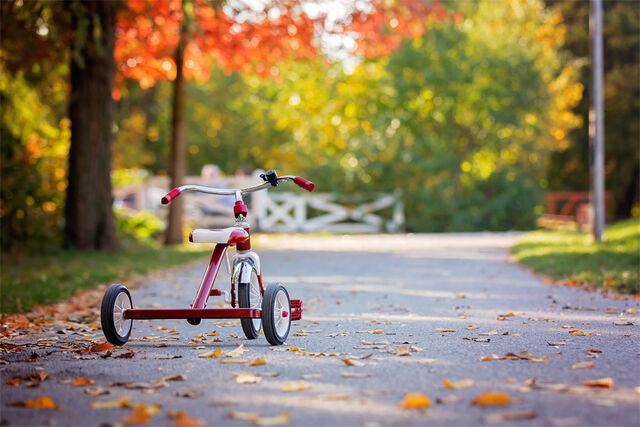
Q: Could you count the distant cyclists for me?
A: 0